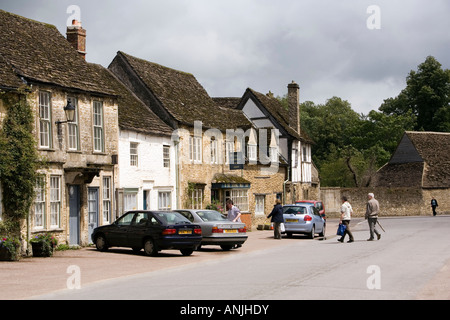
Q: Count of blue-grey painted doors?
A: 2